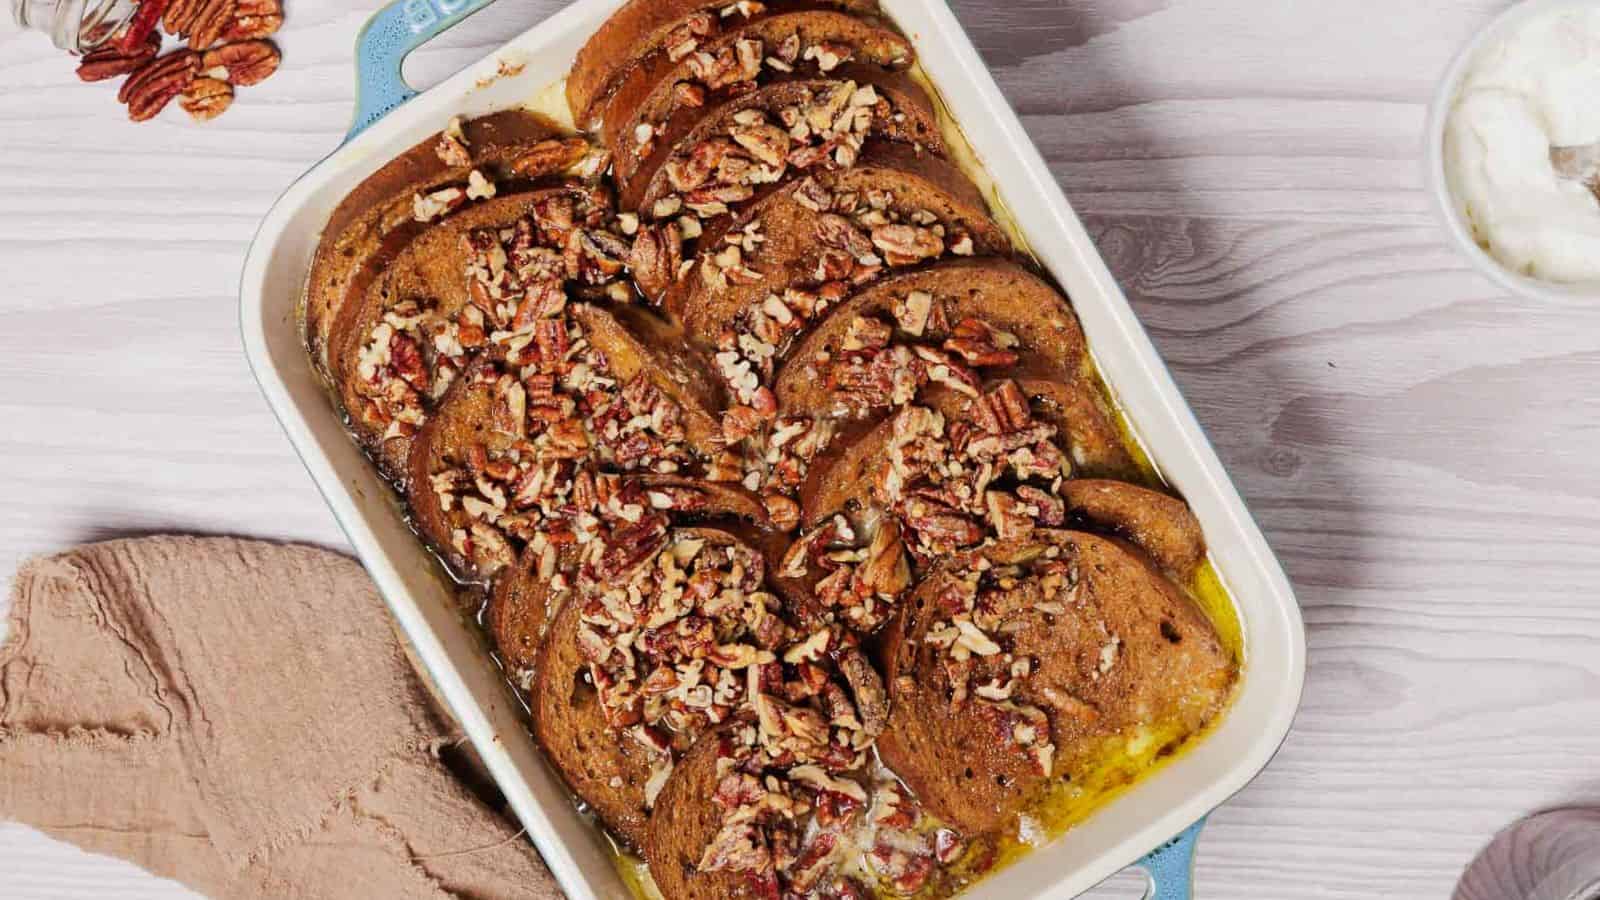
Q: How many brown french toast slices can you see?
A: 14